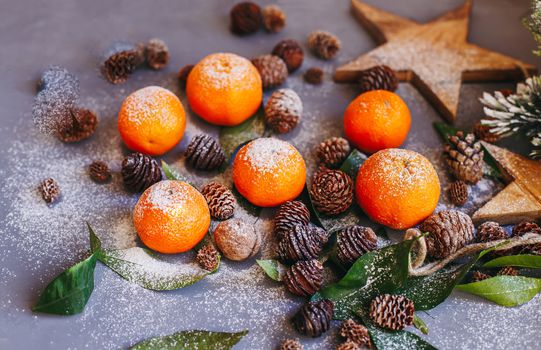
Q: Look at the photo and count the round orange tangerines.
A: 6